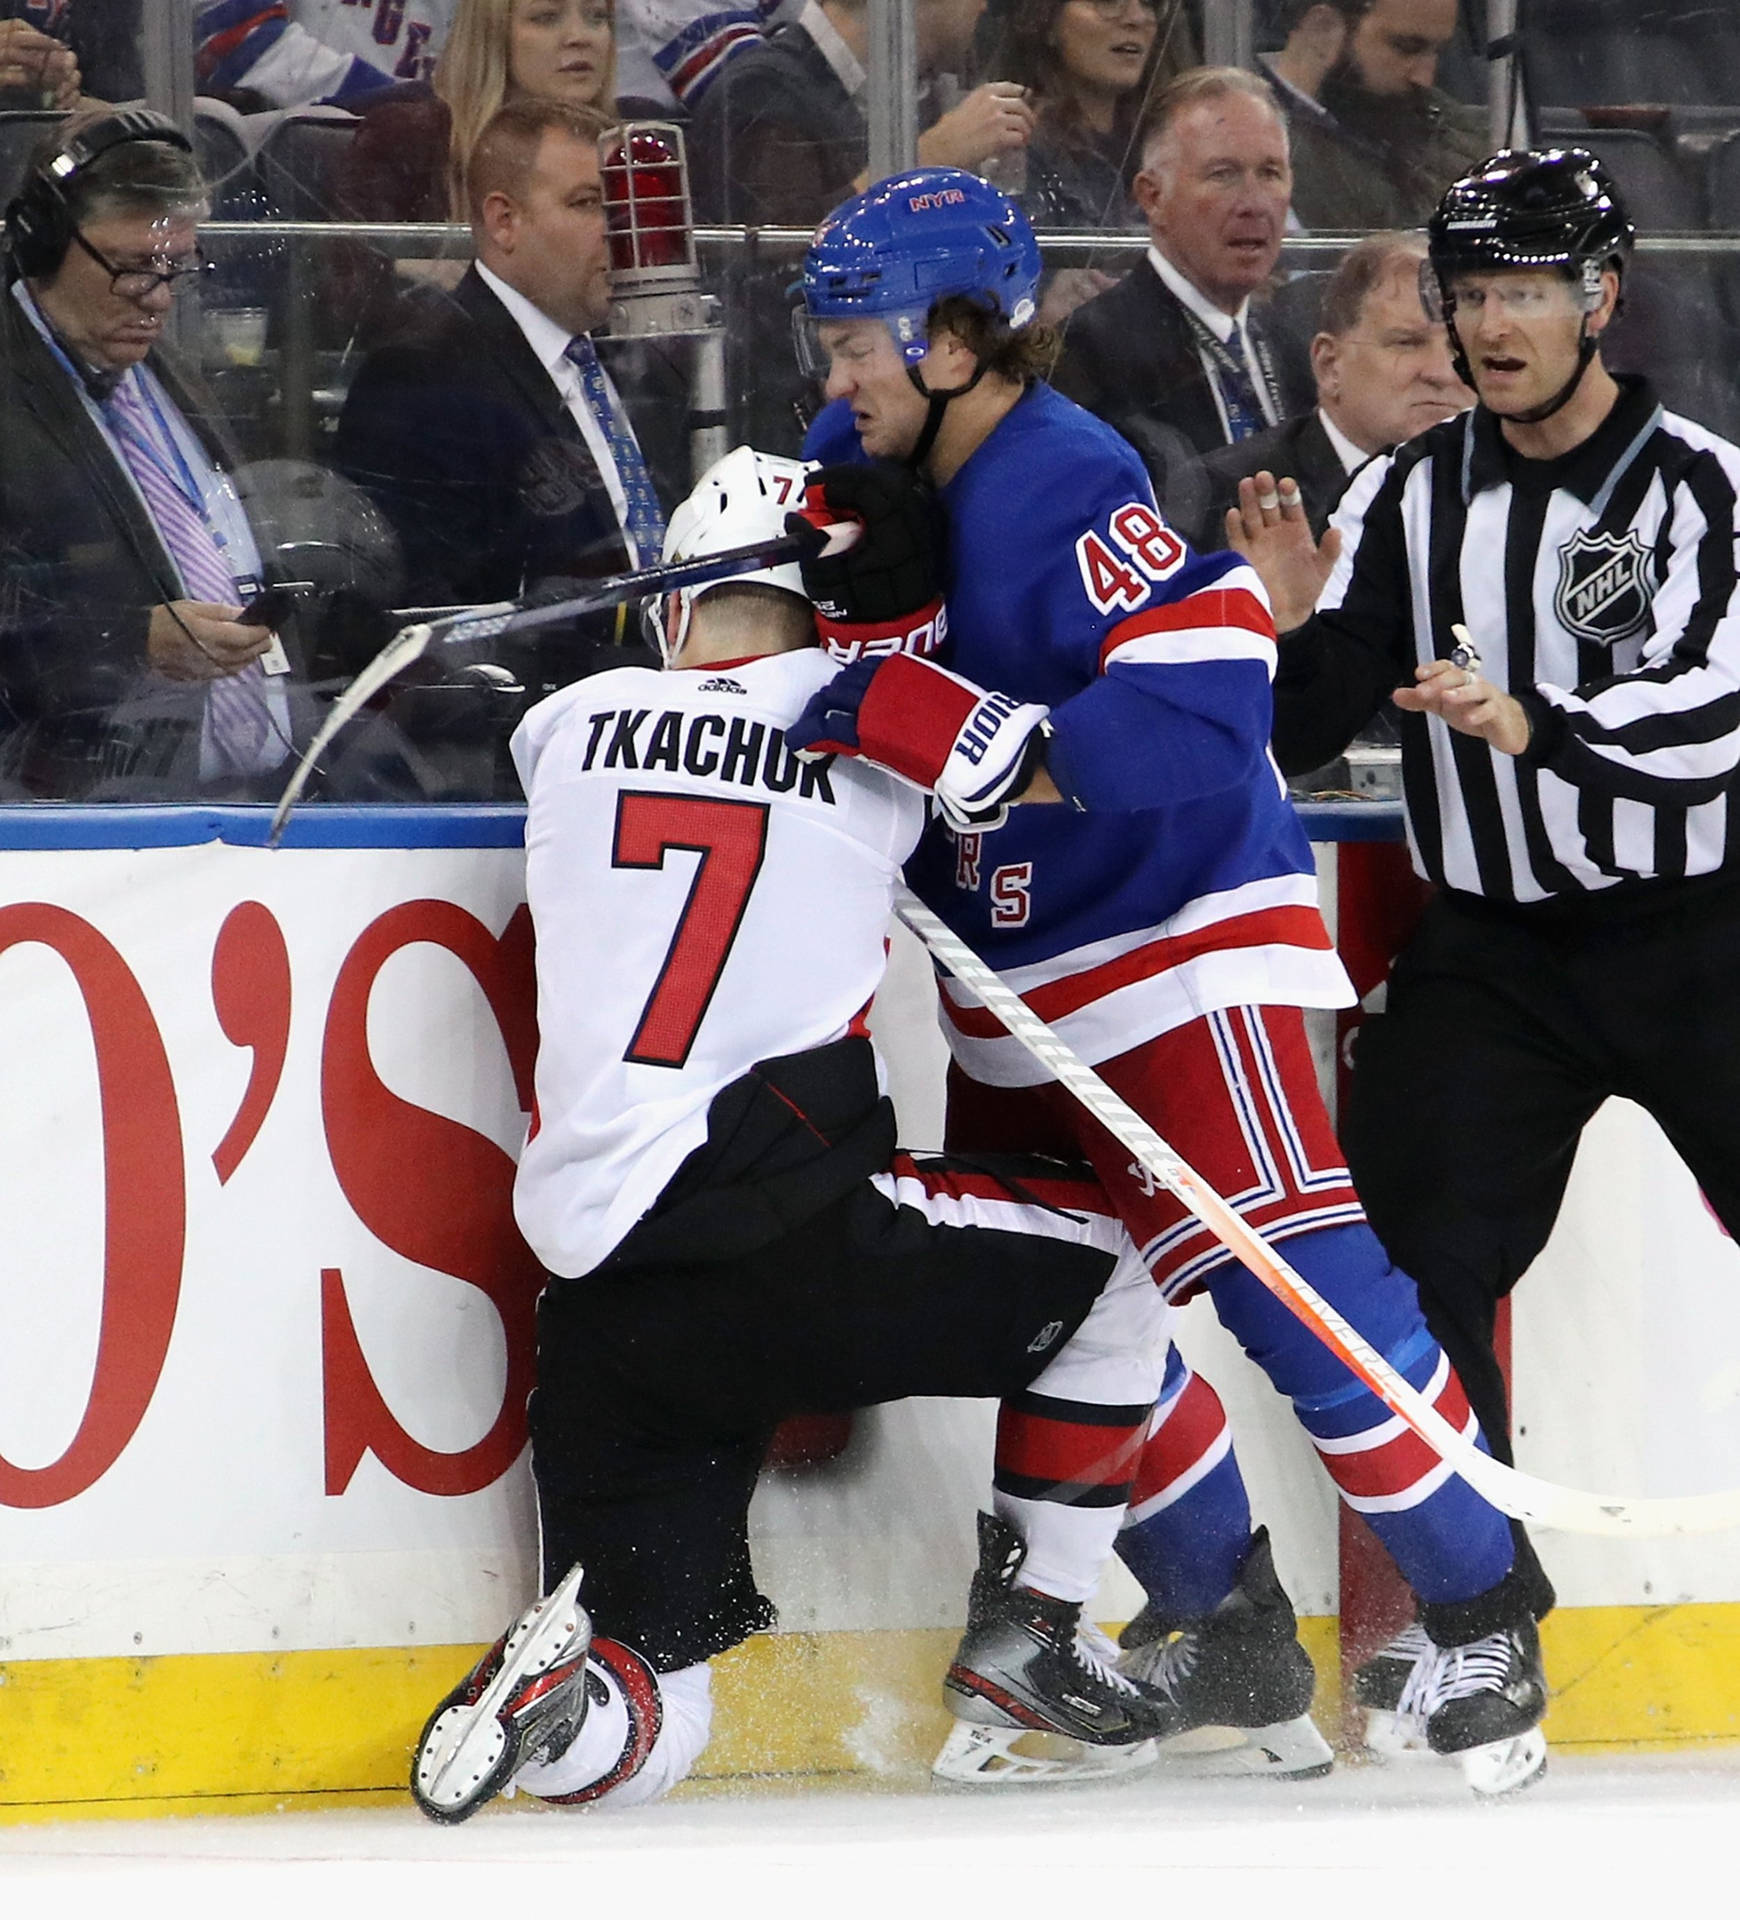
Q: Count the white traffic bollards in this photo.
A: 0